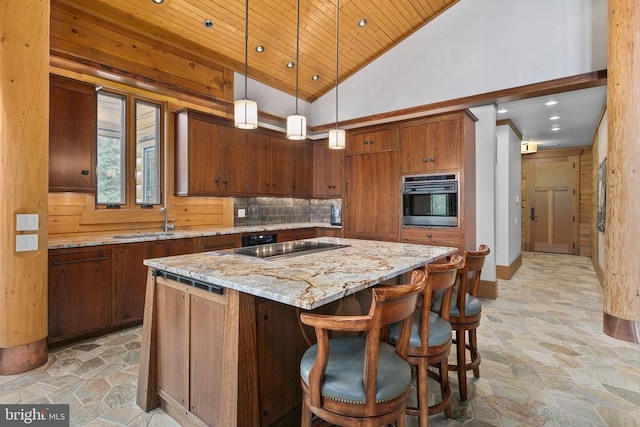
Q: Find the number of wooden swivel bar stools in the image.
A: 3